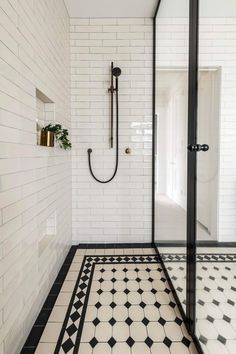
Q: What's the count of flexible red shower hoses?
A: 0